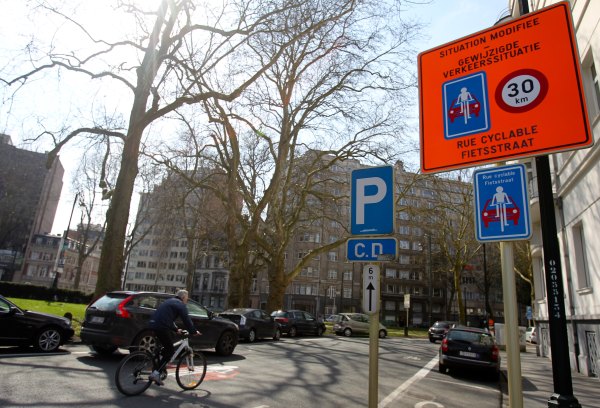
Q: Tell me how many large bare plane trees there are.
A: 3